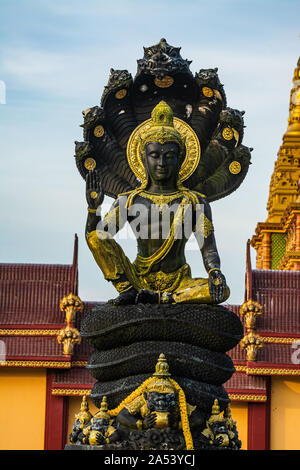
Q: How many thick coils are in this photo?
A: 3